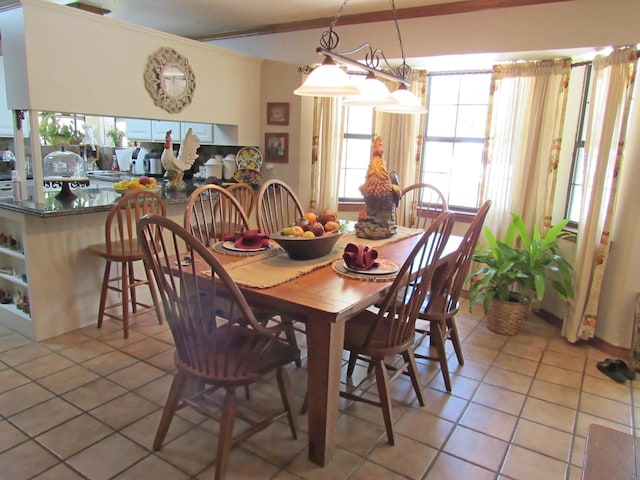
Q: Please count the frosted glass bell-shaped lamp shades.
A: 3